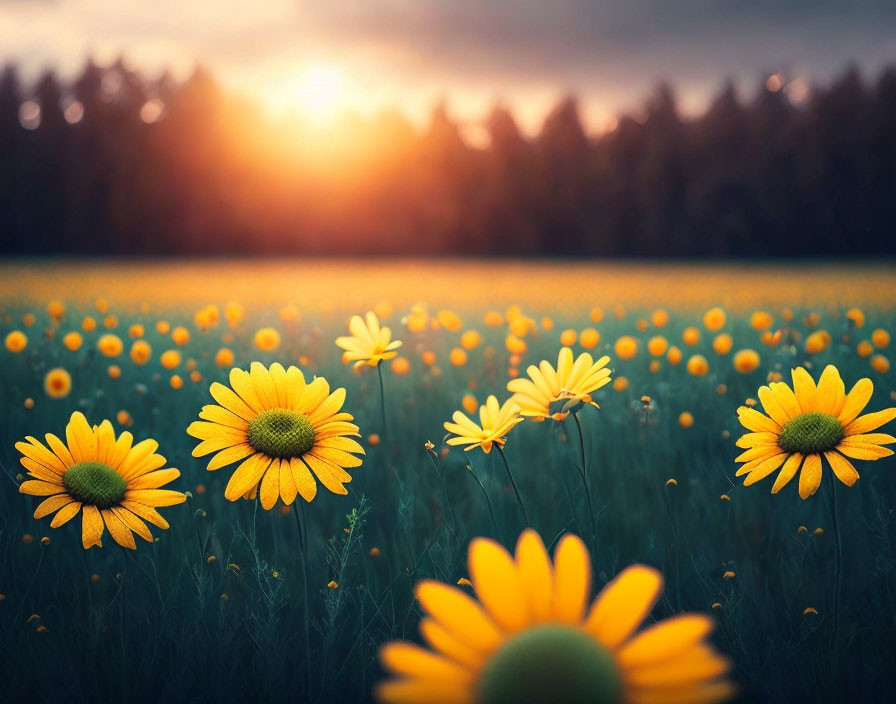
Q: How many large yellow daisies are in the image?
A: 4